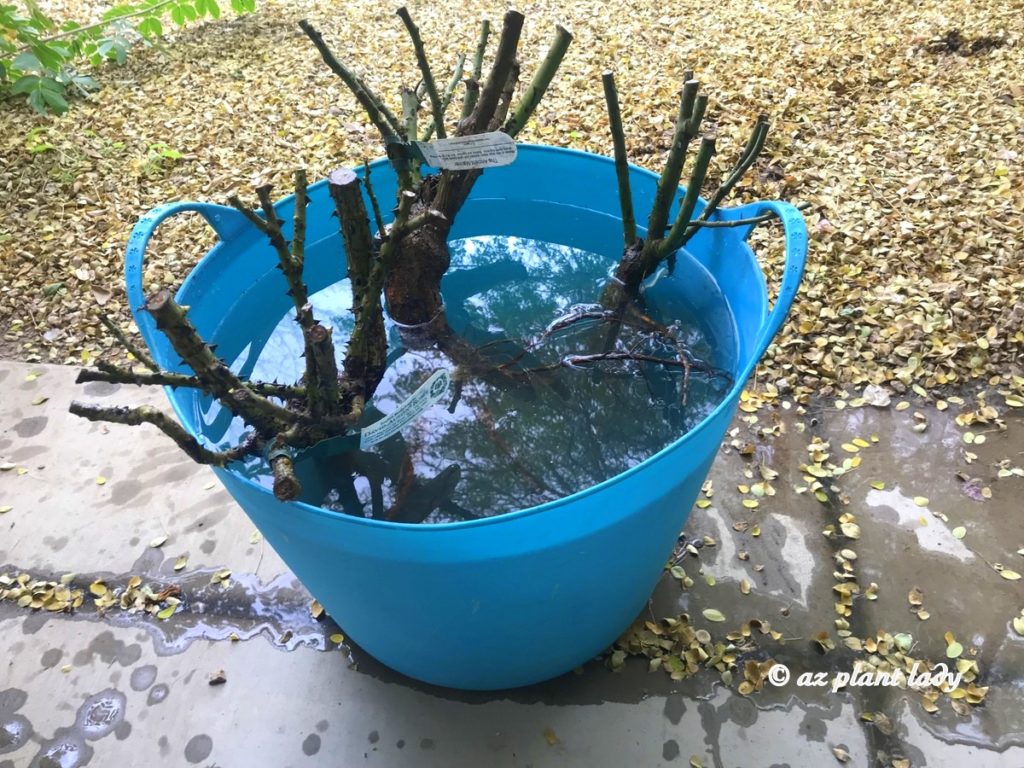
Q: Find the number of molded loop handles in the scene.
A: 2